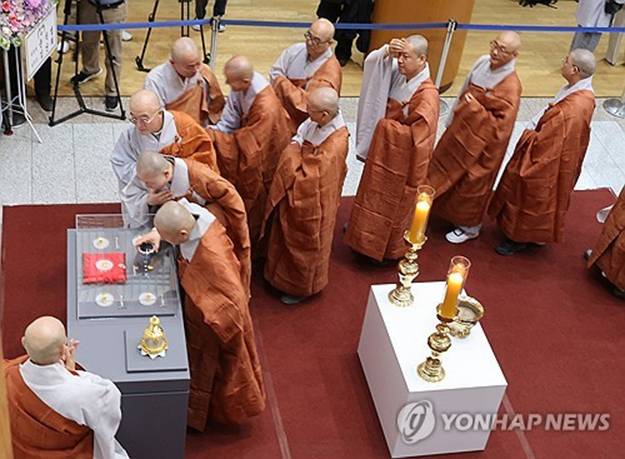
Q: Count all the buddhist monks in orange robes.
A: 12